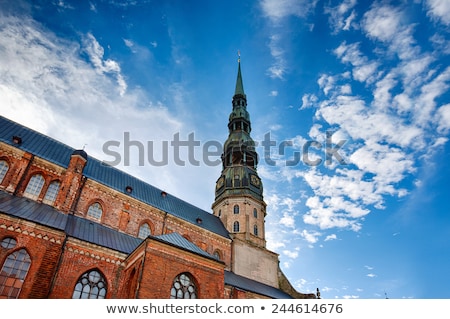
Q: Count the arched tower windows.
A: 5